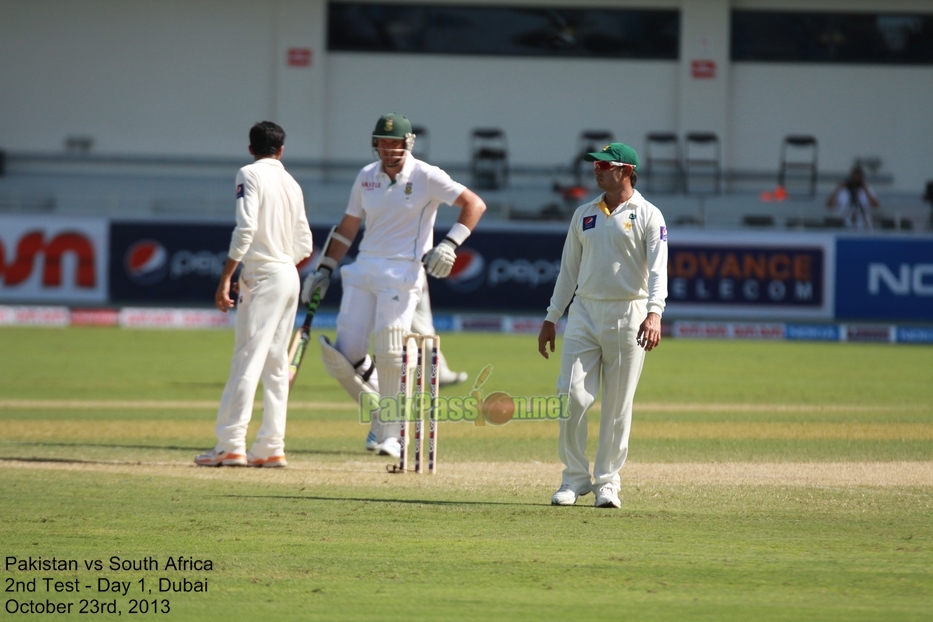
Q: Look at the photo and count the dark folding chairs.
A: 6